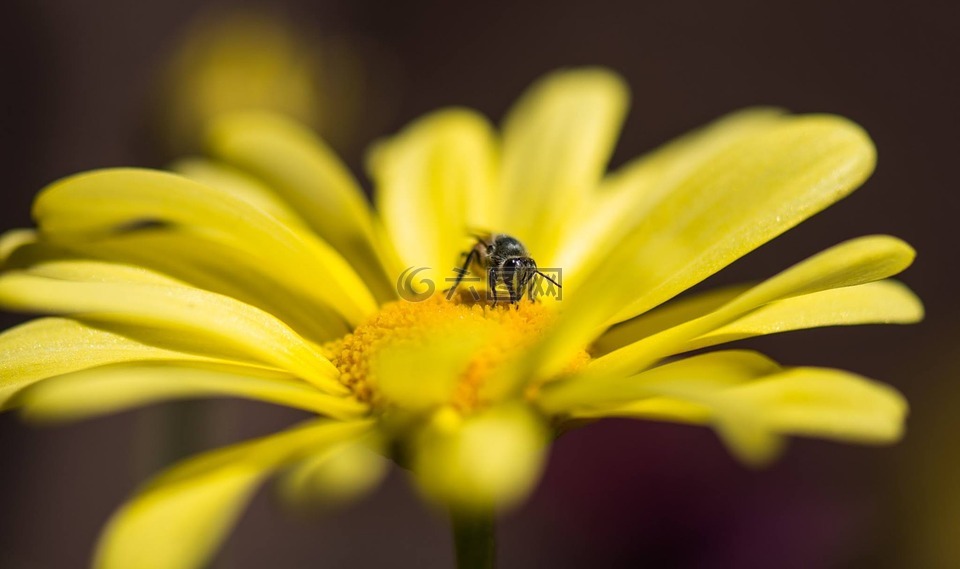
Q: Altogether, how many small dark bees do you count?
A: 1